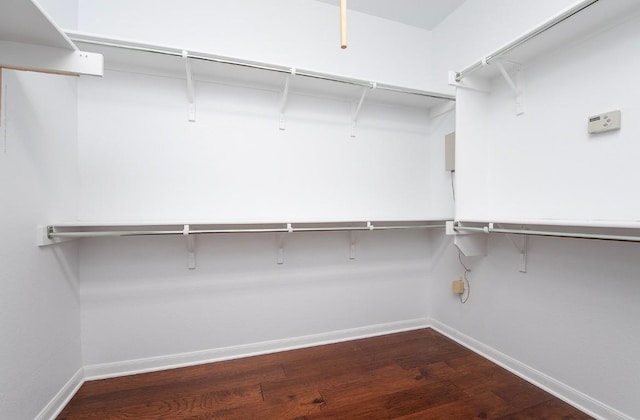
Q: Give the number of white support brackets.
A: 8